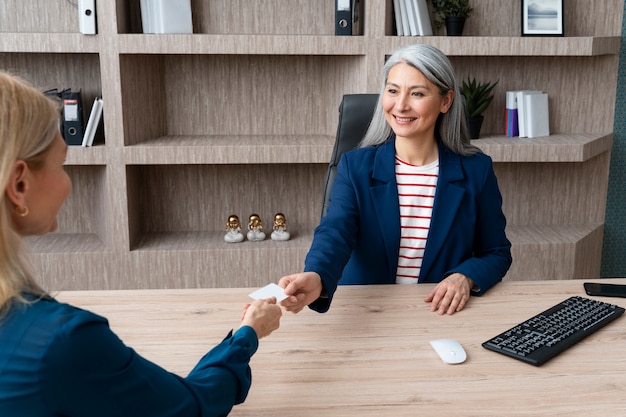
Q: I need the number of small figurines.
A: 3